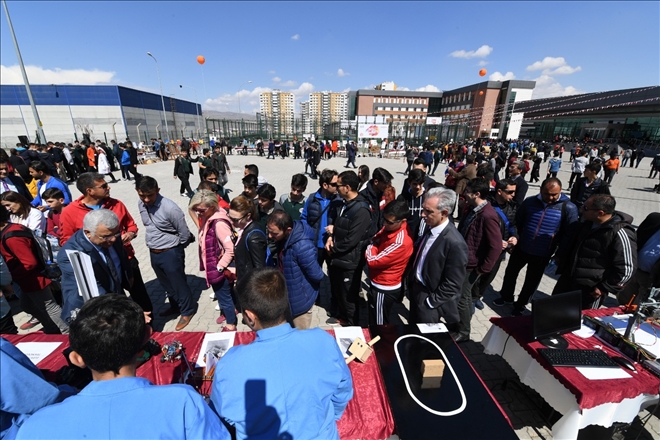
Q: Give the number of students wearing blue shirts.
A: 3